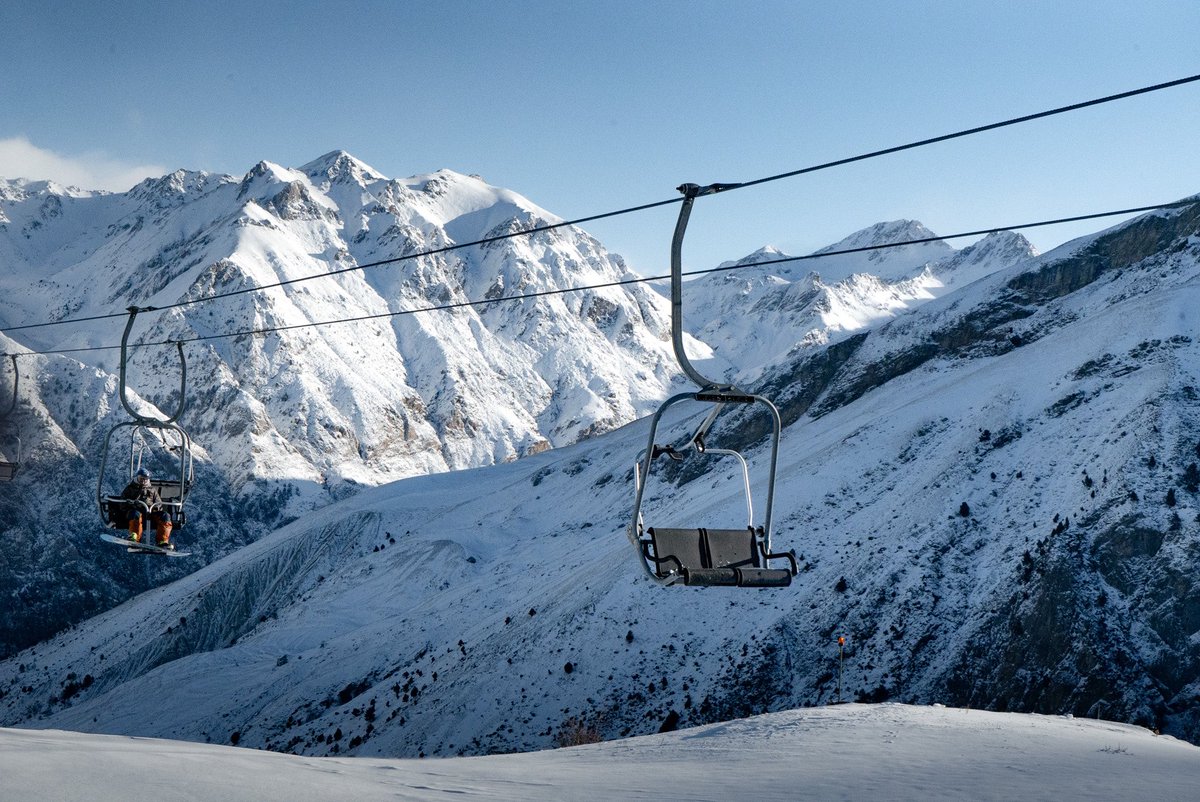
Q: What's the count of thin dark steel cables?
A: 2